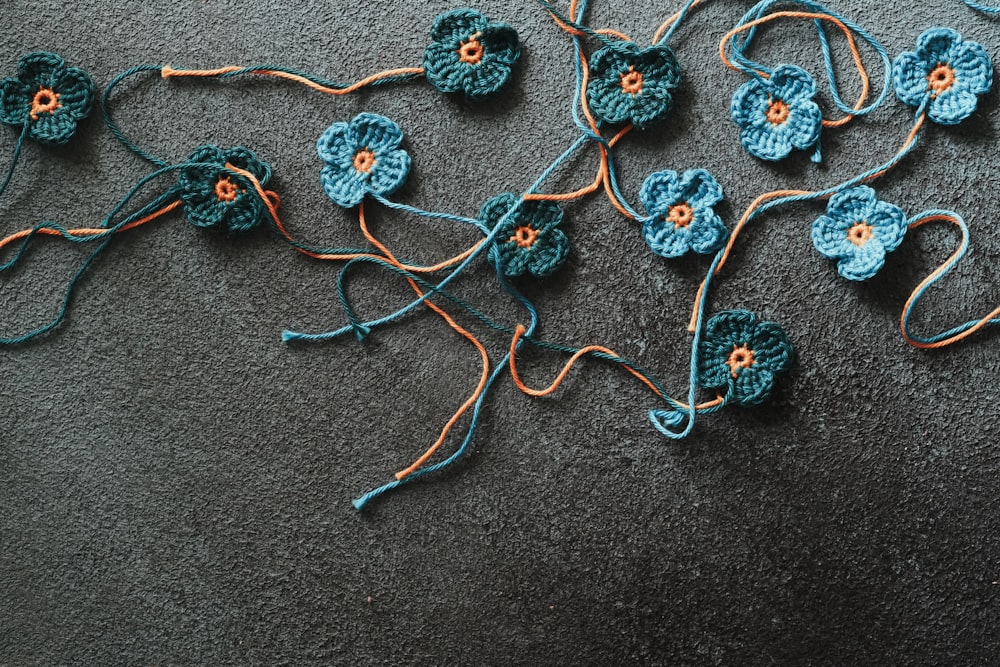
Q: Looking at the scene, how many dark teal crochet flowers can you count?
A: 6